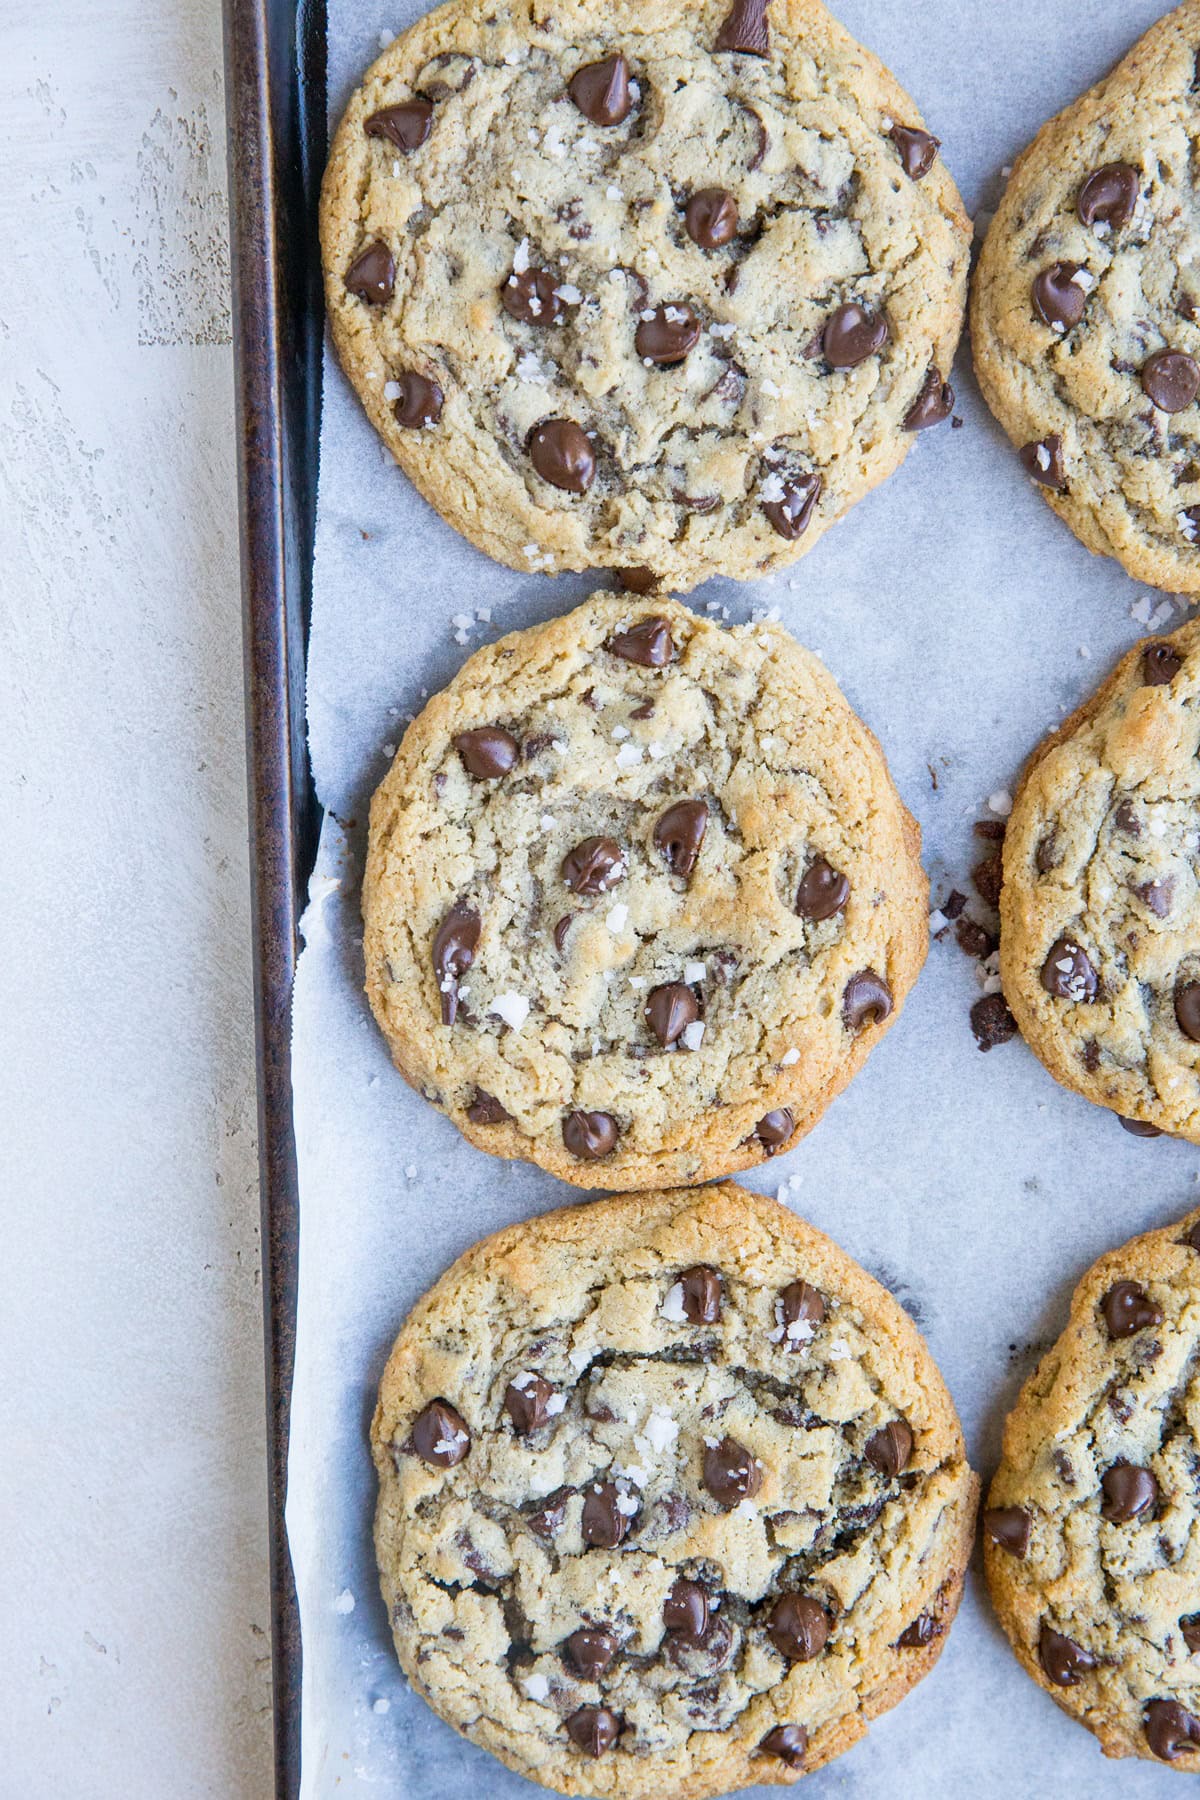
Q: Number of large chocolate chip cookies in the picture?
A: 6